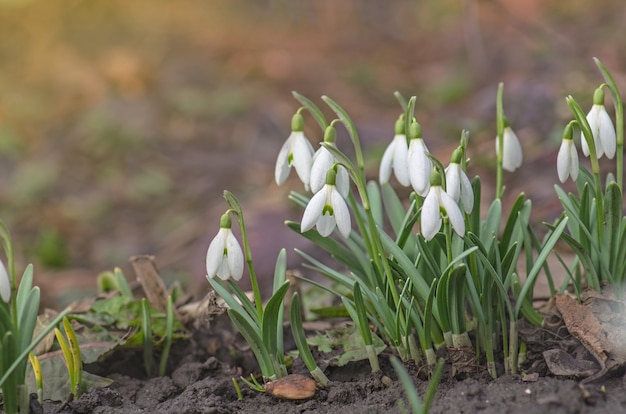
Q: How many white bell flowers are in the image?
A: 12